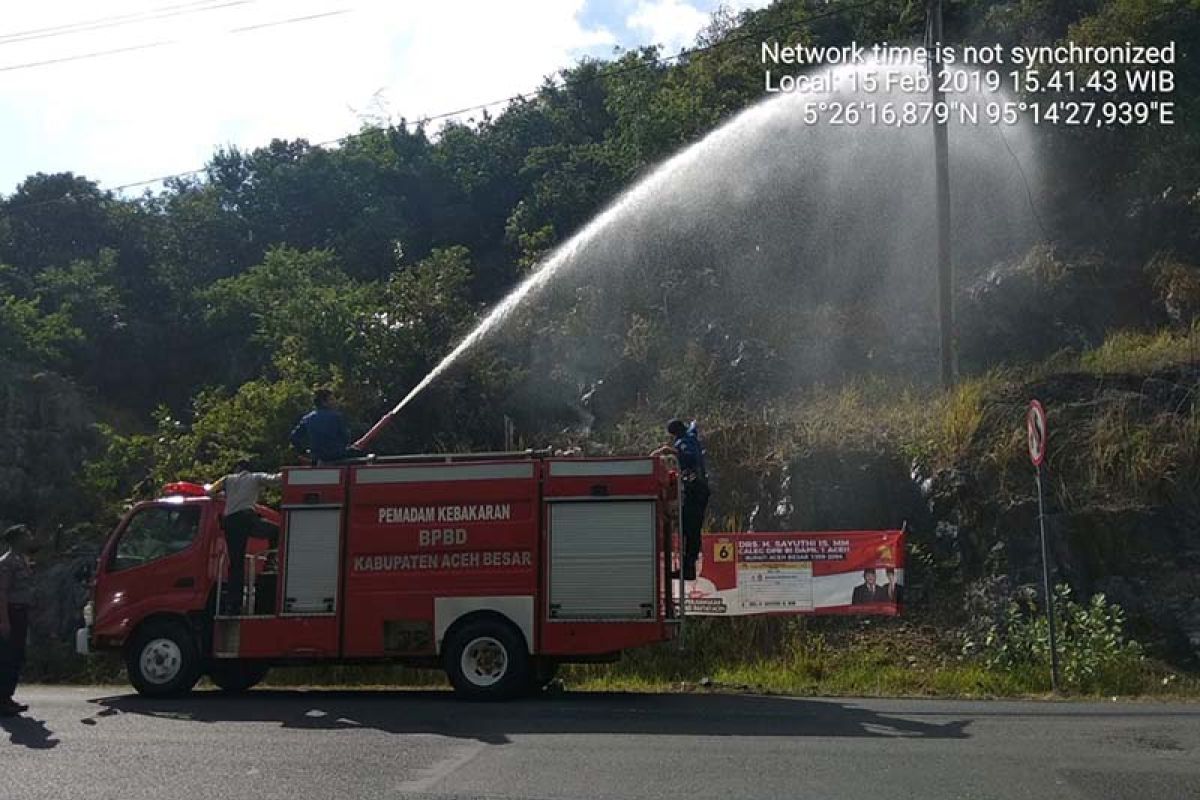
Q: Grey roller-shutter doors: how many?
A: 2